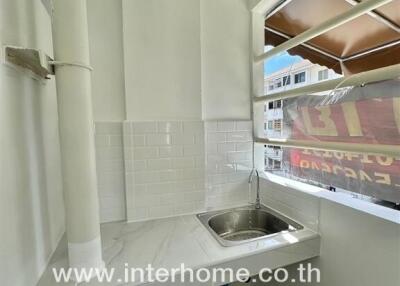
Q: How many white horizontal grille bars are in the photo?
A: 3